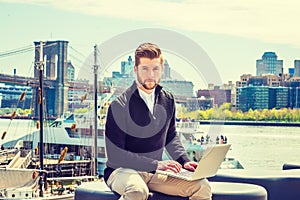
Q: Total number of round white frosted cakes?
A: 0